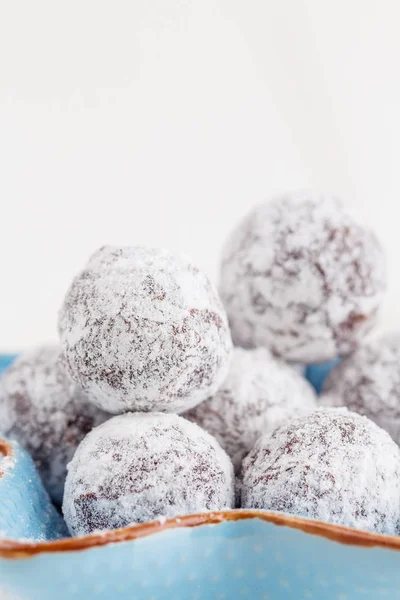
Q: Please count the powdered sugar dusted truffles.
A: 7